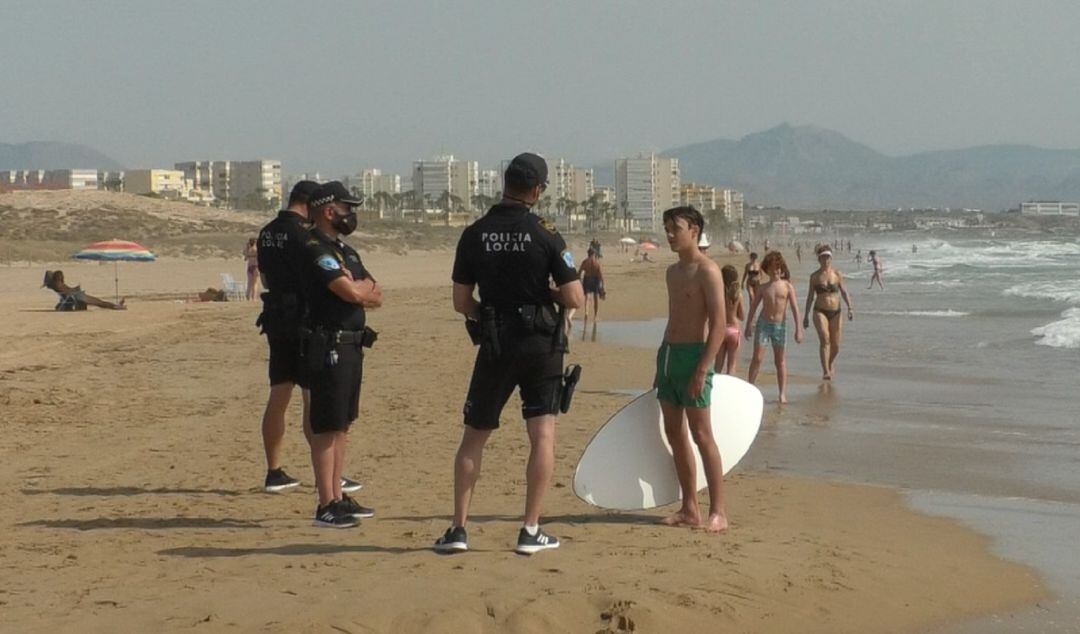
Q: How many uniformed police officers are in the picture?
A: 3